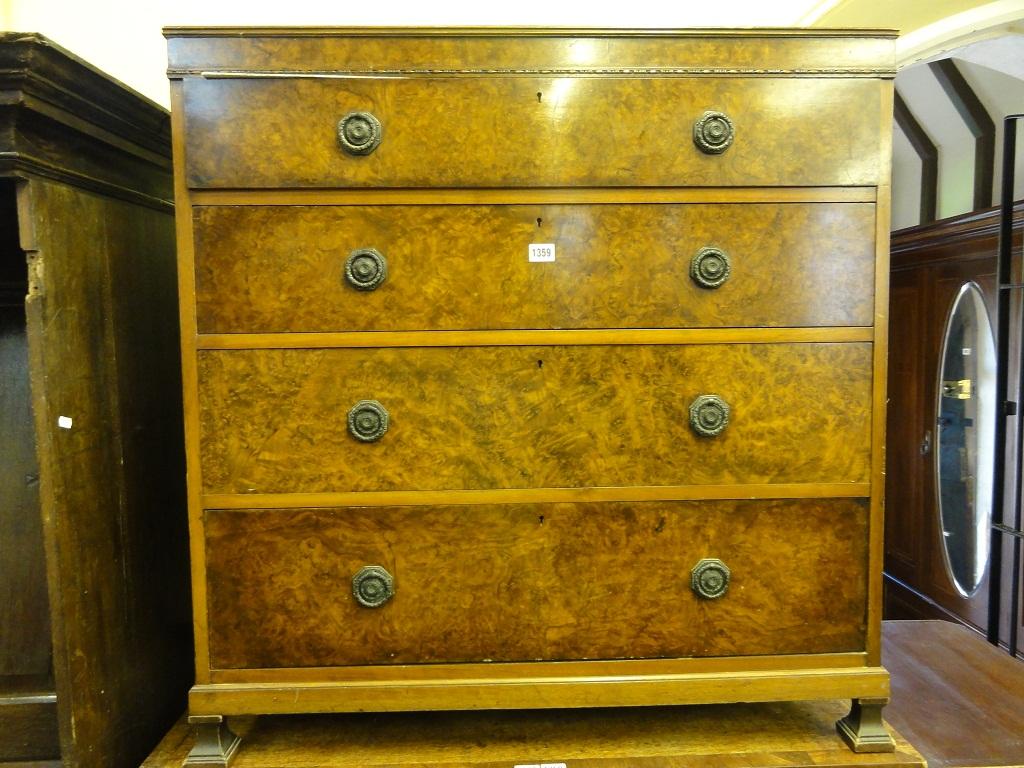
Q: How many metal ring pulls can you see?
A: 8